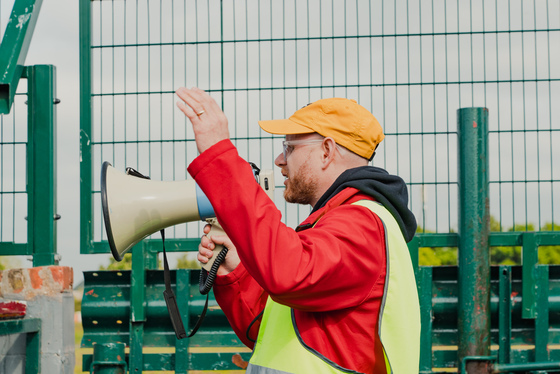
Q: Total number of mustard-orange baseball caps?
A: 1